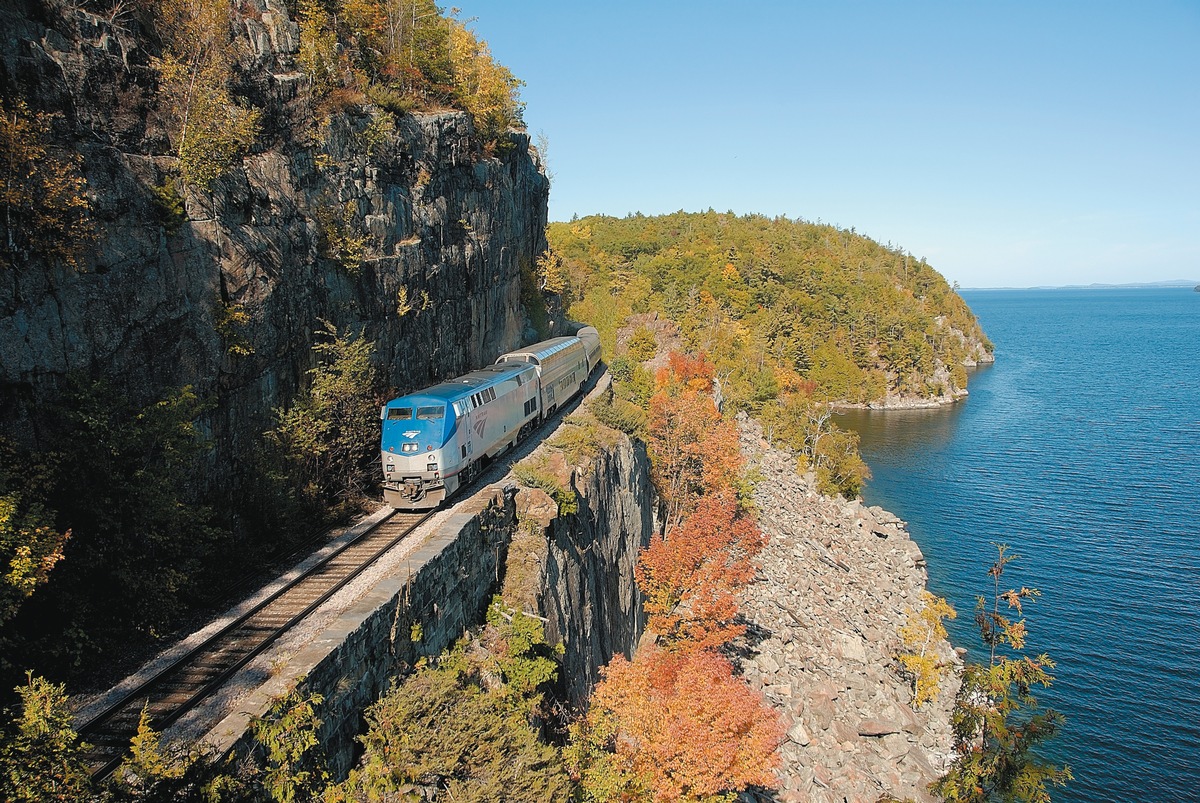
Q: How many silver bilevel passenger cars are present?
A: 1